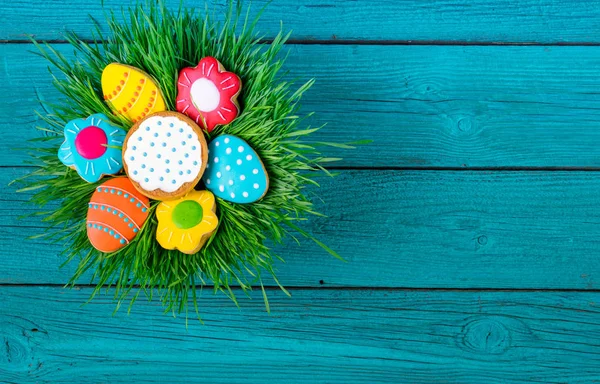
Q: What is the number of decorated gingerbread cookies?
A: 7